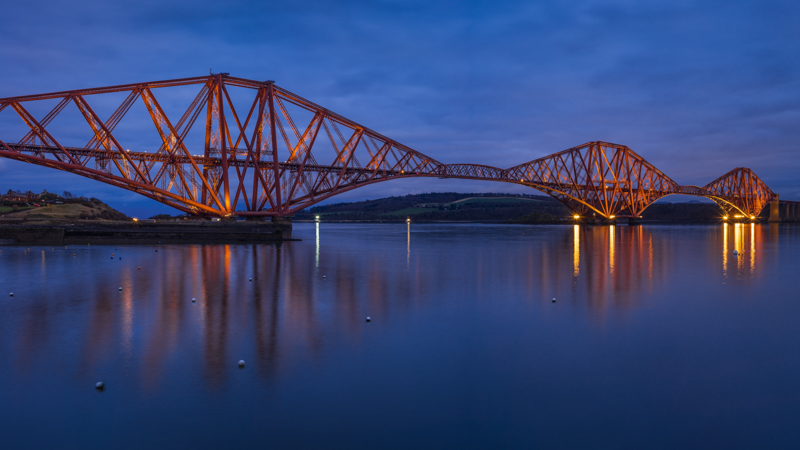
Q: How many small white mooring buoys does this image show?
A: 10